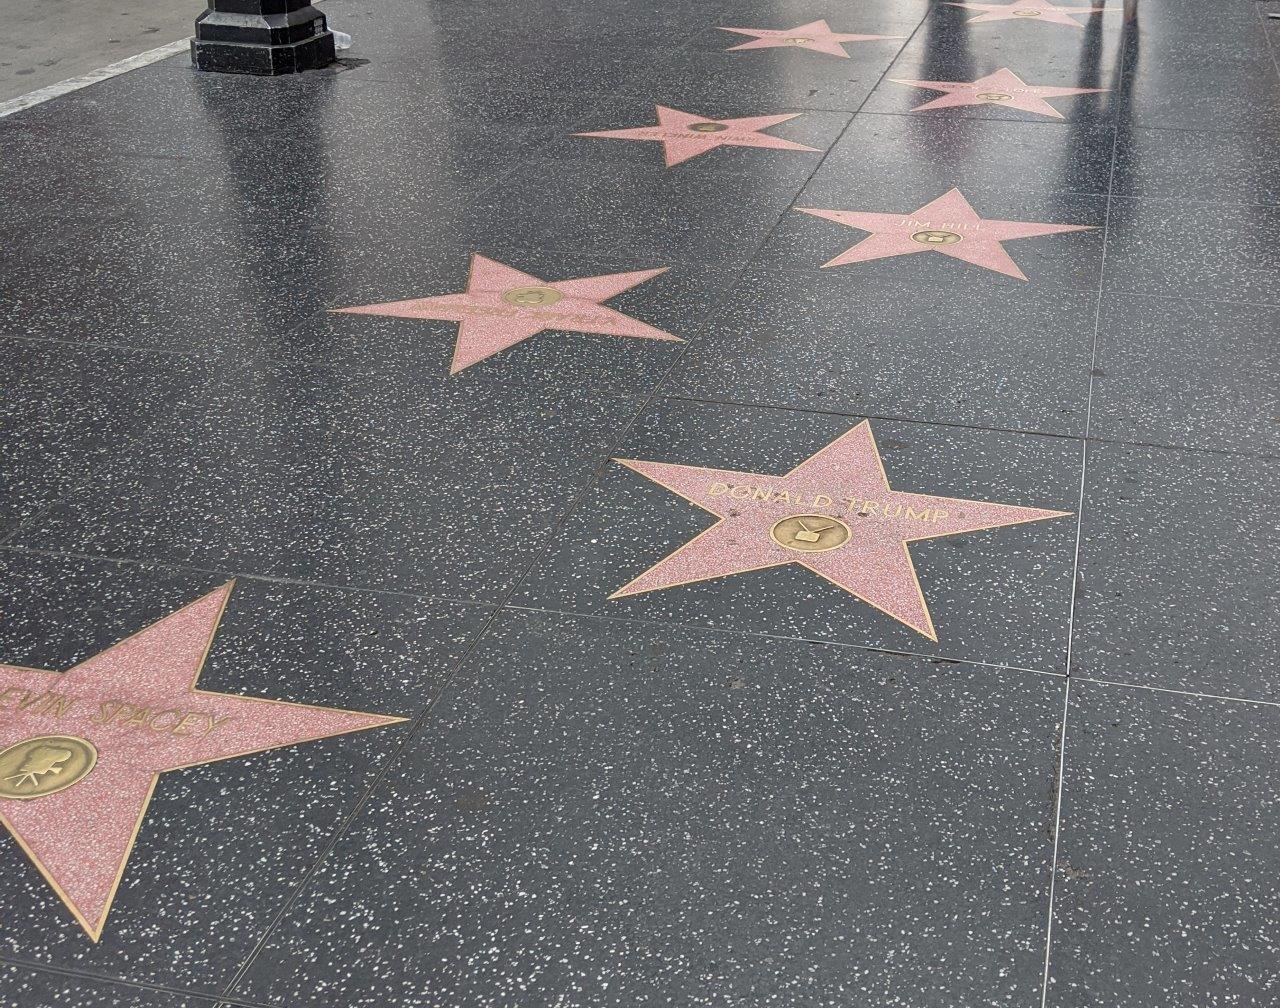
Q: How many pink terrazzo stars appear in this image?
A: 8